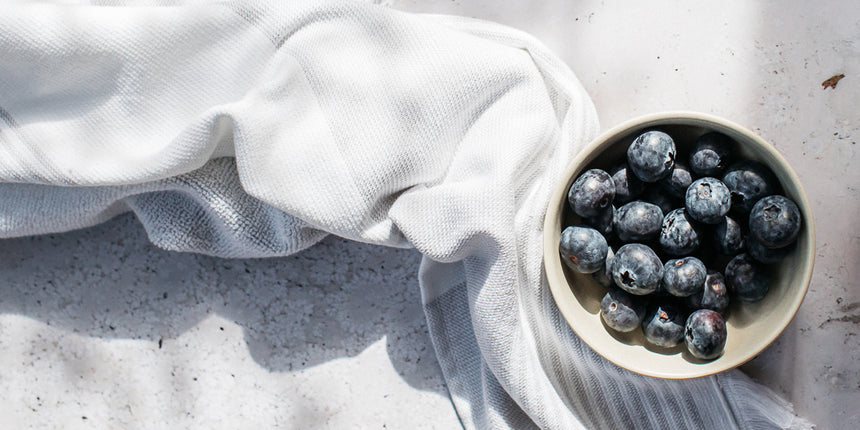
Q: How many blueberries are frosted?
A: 0